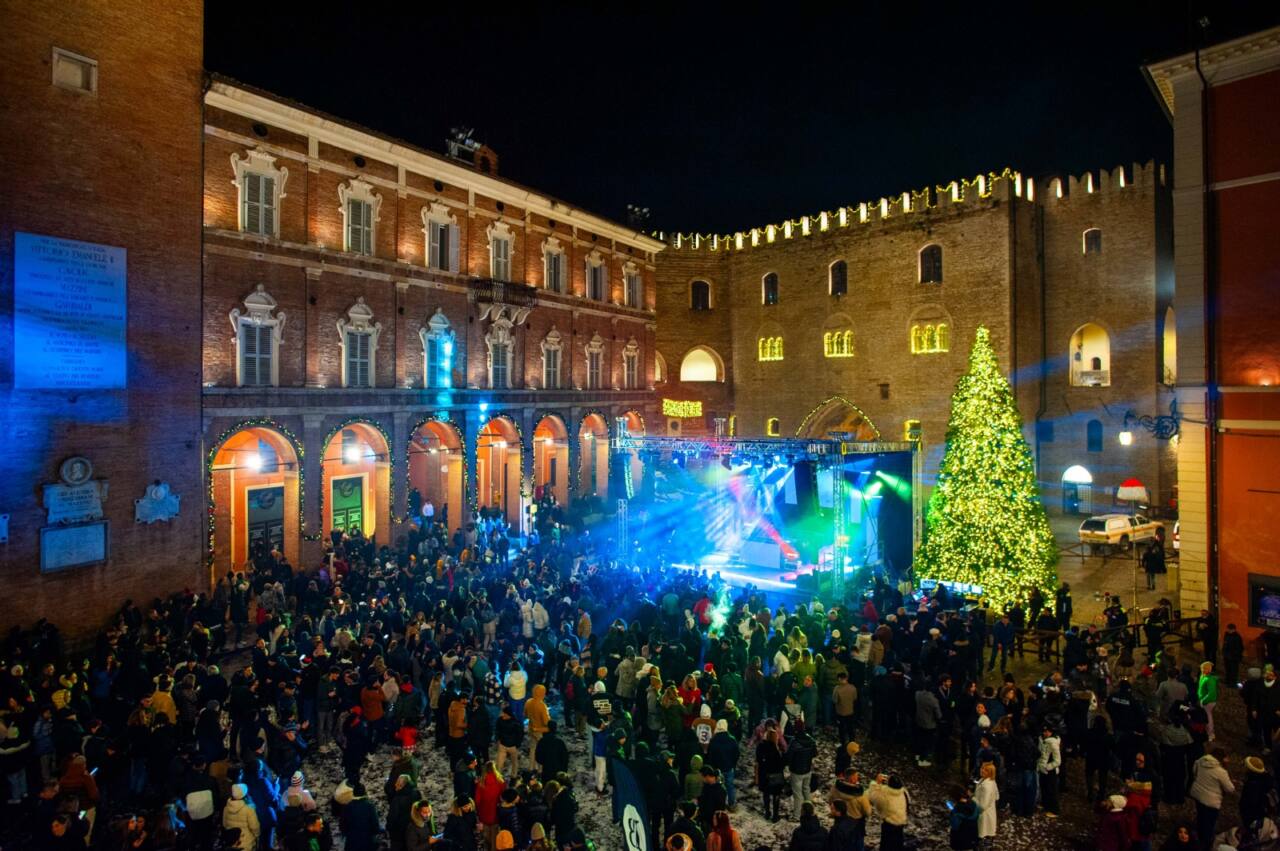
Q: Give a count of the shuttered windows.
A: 14